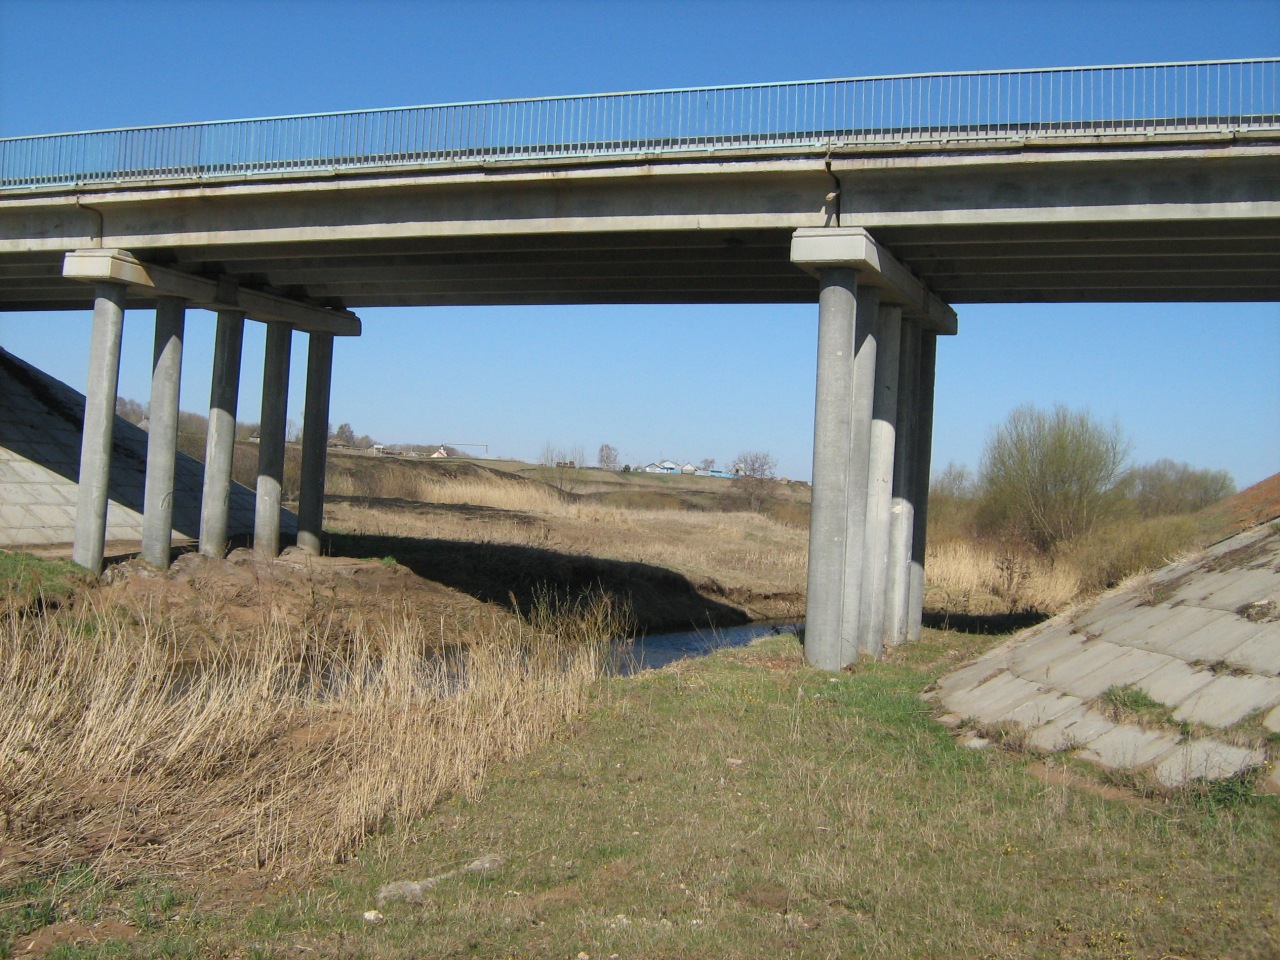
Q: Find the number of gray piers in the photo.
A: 10